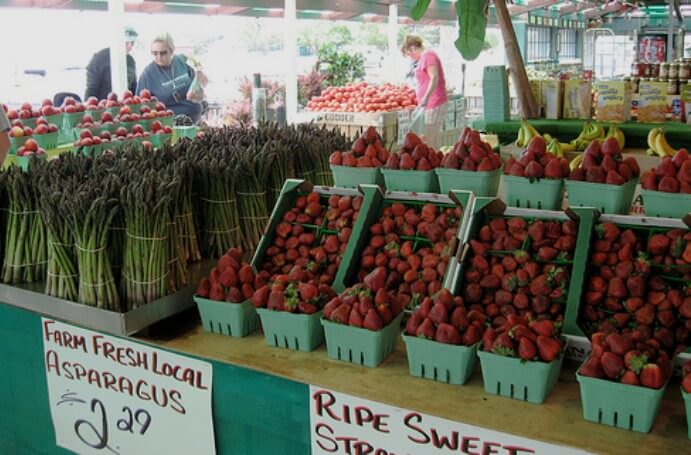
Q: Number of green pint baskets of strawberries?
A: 13